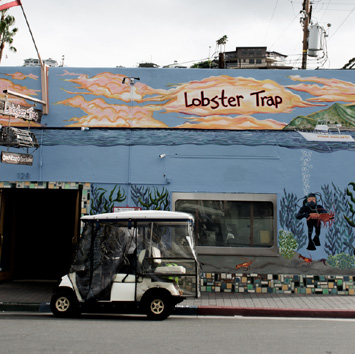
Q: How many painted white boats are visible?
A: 1